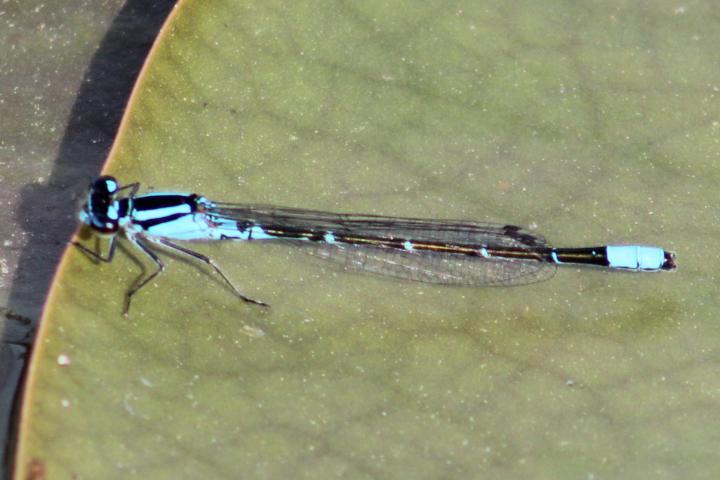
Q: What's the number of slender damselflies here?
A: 1